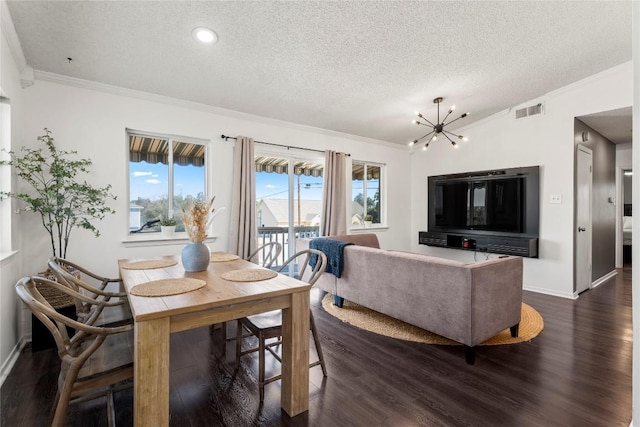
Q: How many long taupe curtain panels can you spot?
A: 2